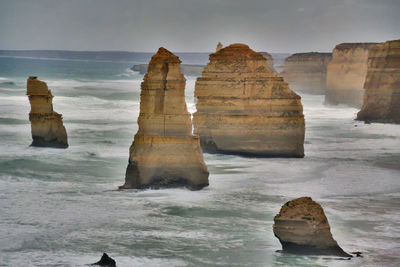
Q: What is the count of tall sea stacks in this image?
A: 3